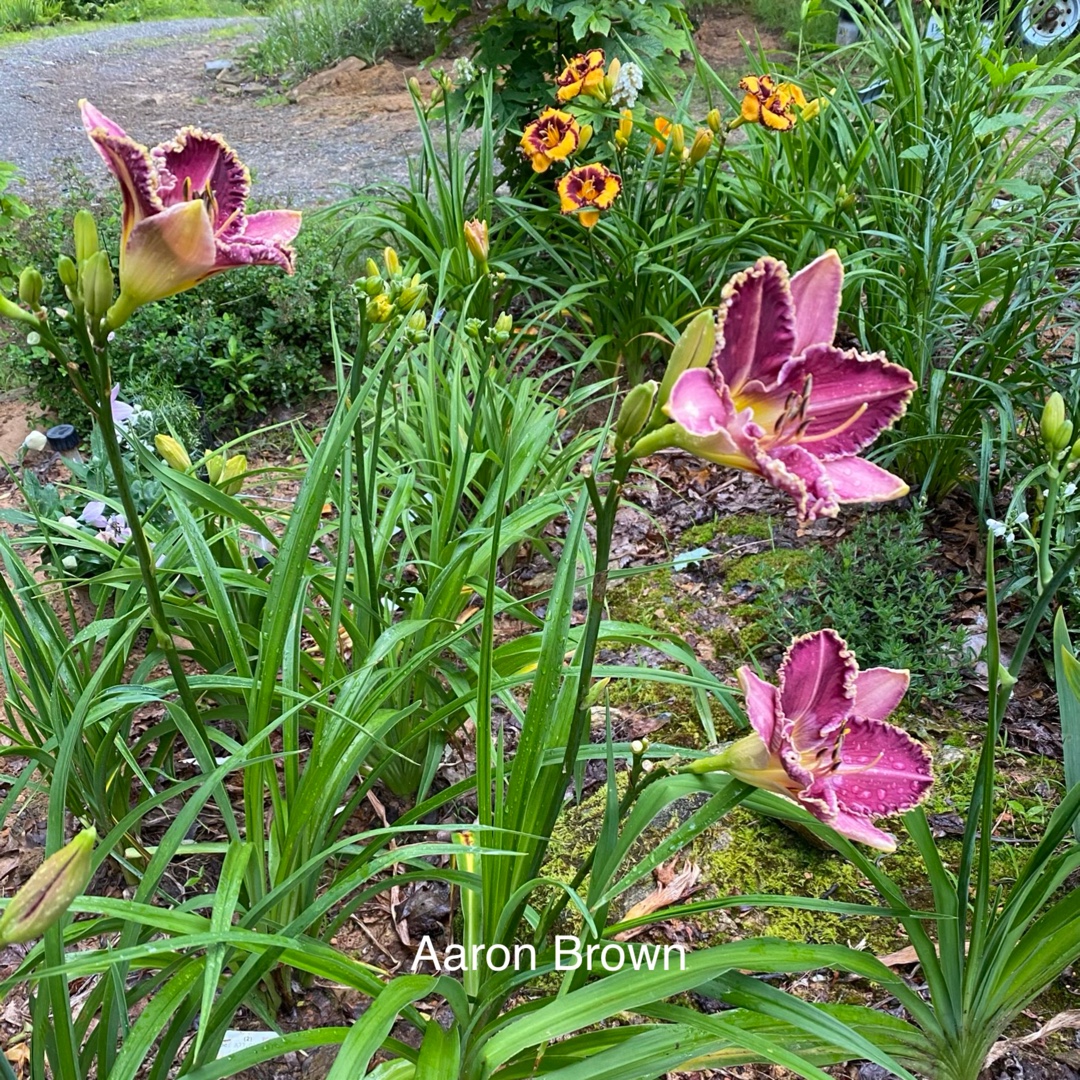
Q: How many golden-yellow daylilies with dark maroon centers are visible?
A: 4